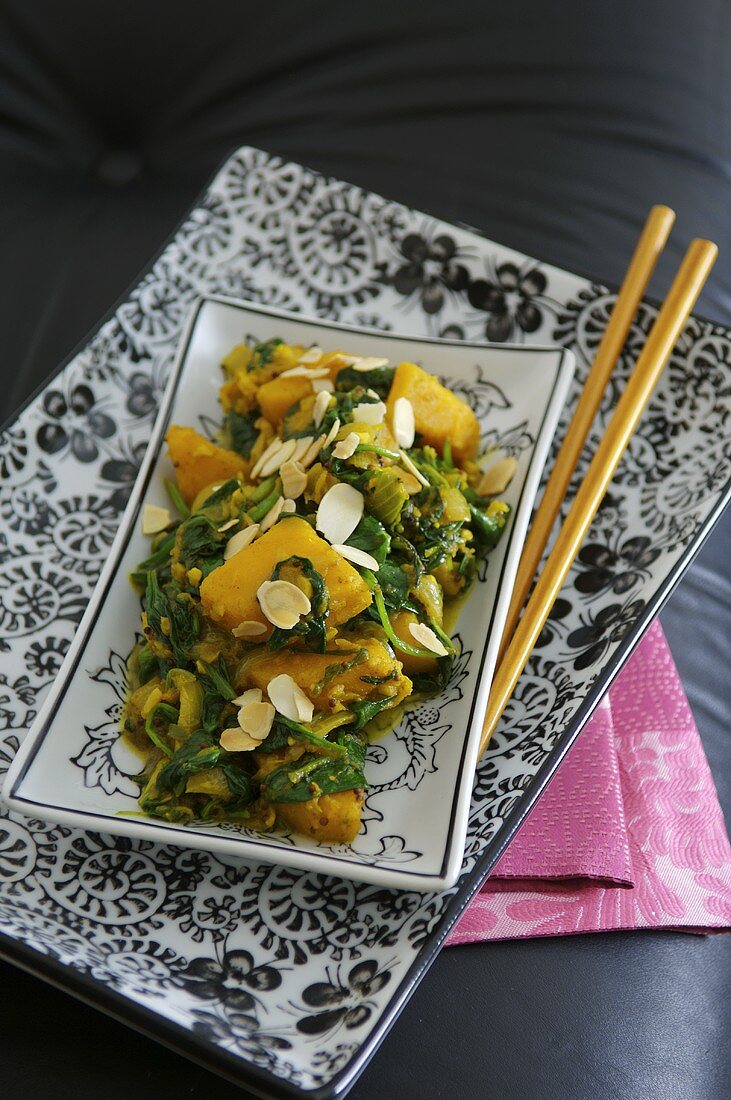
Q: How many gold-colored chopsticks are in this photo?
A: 2